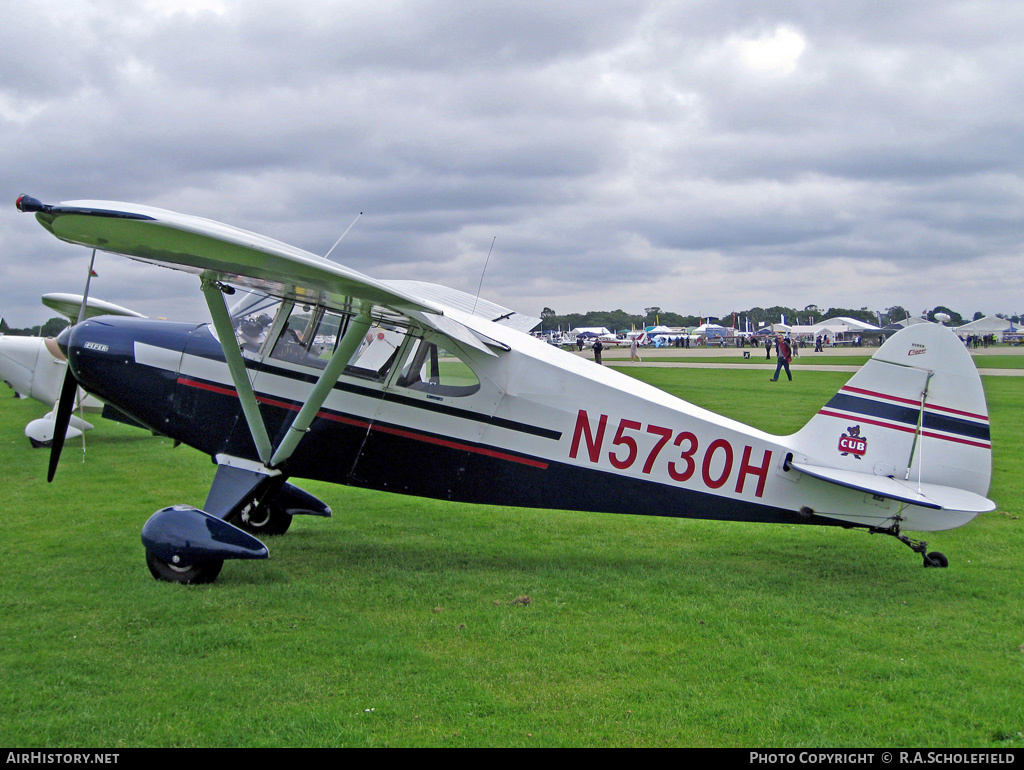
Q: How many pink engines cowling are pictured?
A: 0